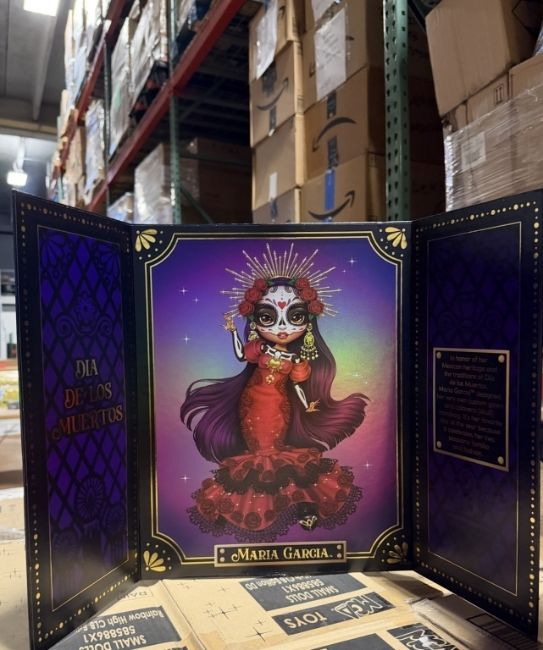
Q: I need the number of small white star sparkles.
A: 9